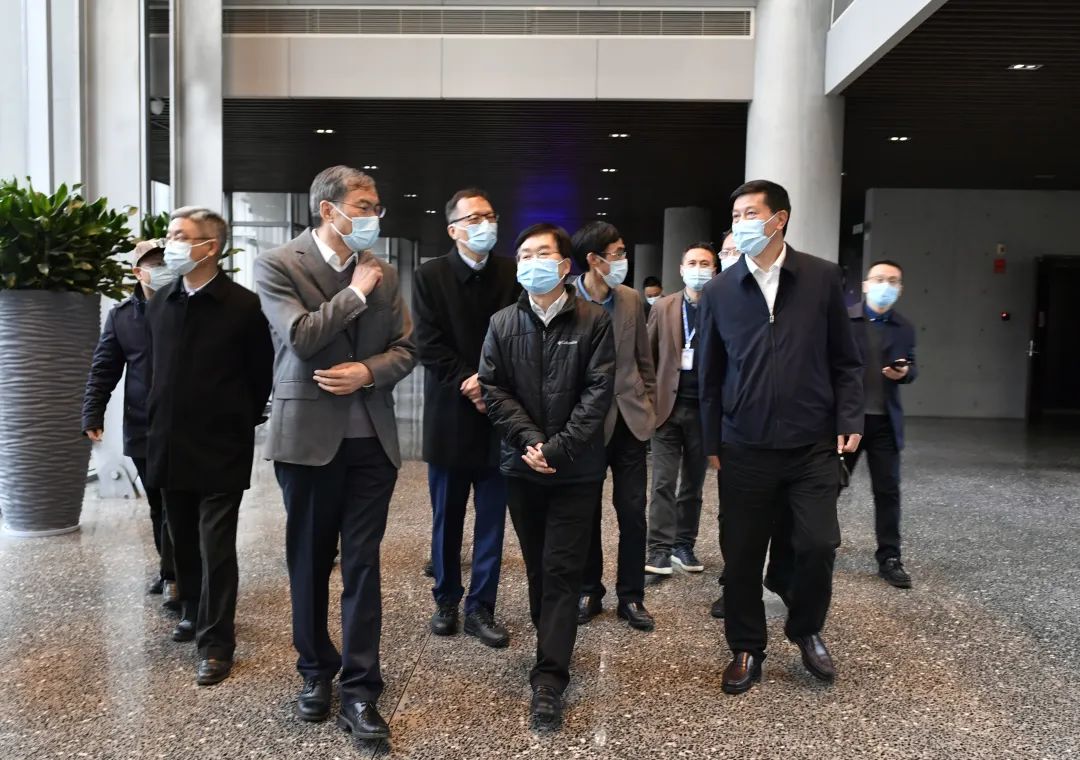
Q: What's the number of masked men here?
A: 11